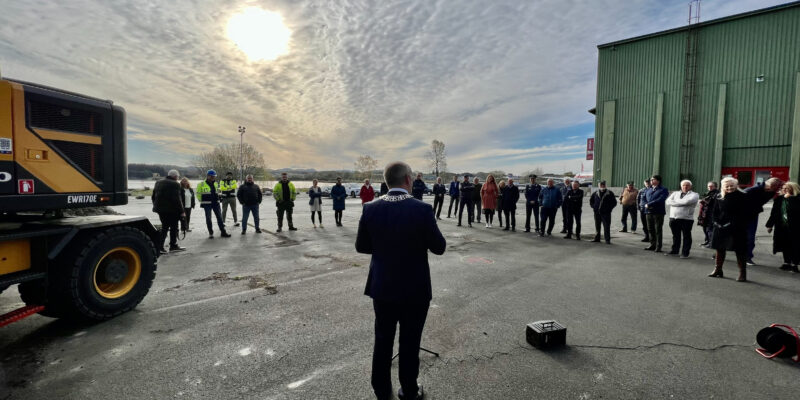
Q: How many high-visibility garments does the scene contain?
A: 3